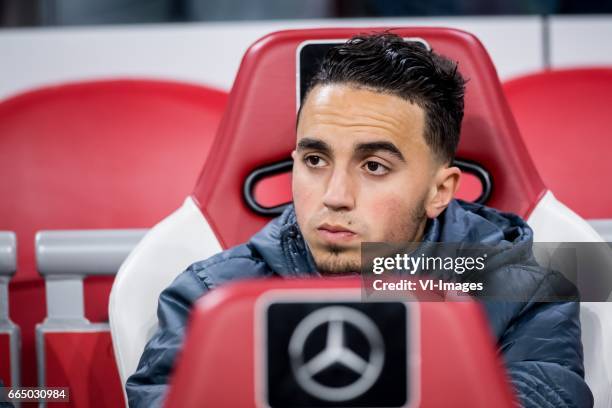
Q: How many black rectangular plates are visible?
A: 2